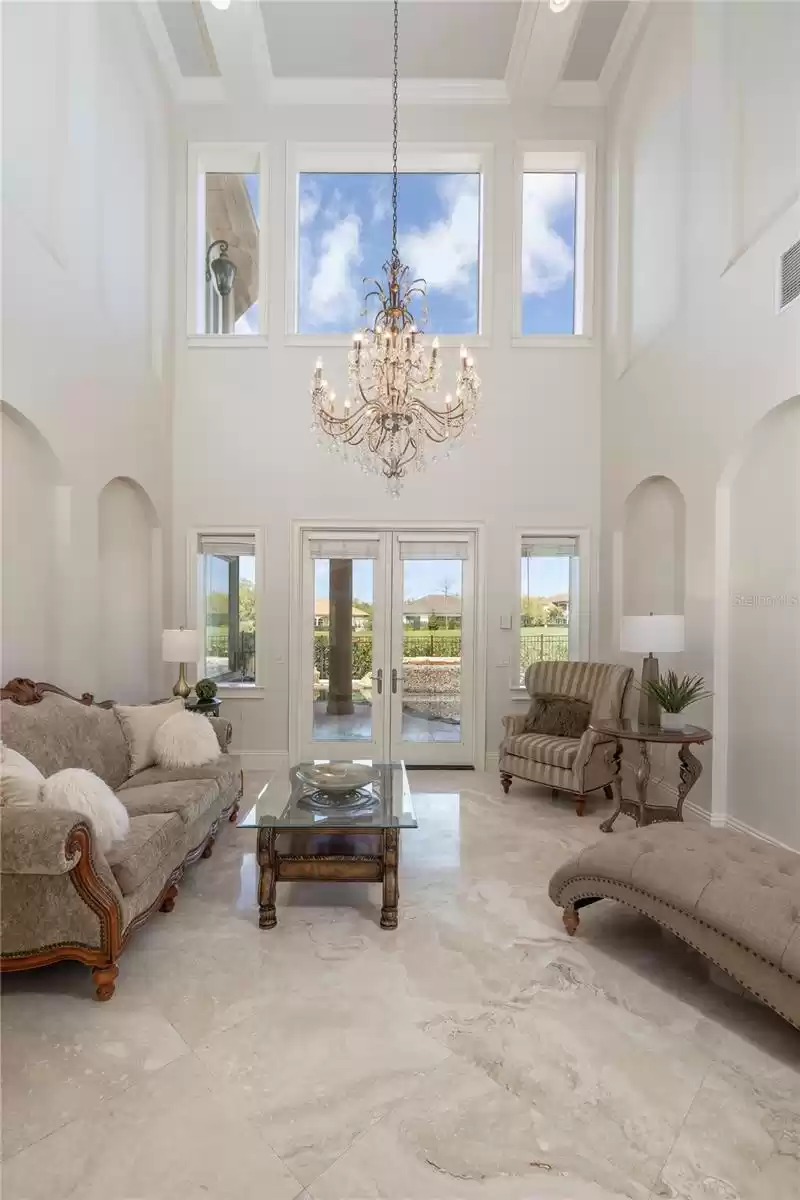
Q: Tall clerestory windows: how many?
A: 3